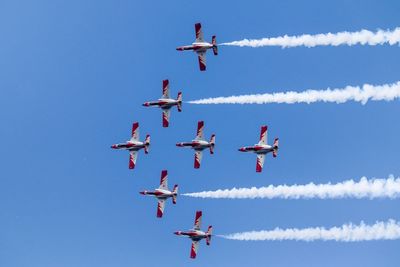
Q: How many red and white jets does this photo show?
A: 7